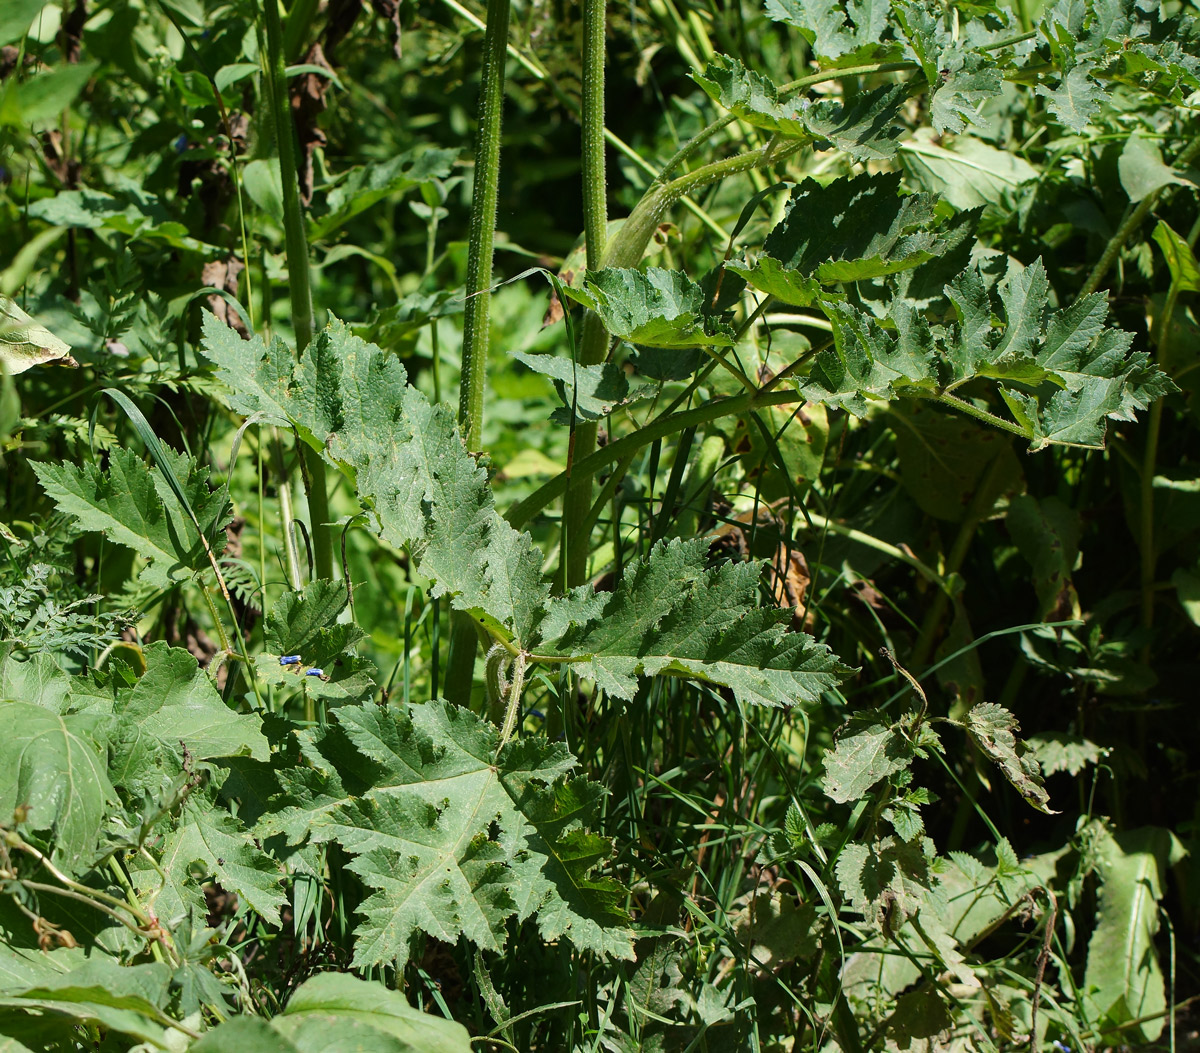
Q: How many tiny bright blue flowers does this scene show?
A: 2